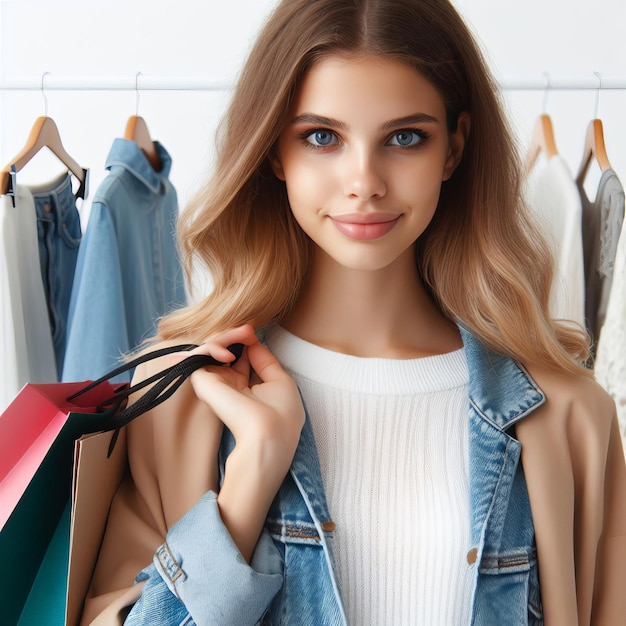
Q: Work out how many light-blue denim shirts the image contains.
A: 1